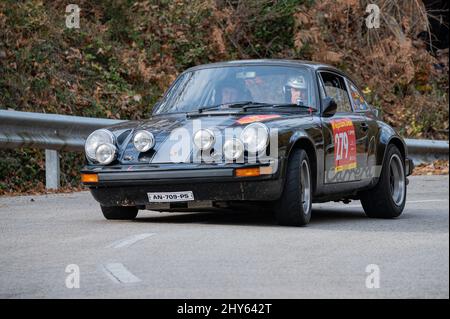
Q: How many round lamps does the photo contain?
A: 6